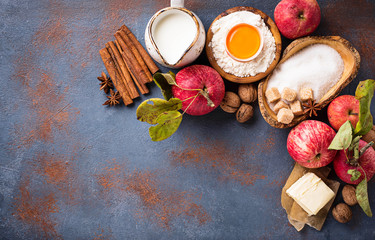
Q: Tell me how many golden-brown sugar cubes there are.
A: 6